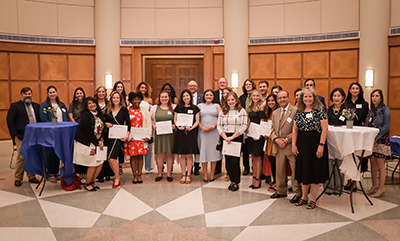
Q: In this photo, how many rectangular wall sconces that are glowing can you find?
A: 3